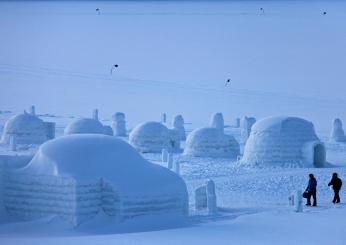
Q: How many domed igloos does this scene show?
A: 6